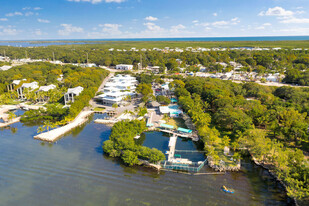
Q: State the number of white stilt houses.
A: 4